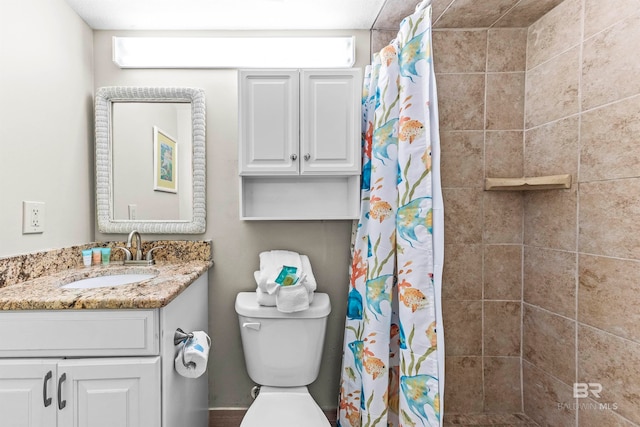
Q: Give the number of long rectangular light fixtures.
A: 1